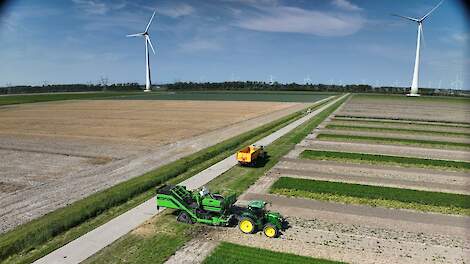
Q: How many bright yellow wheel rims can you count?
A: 2